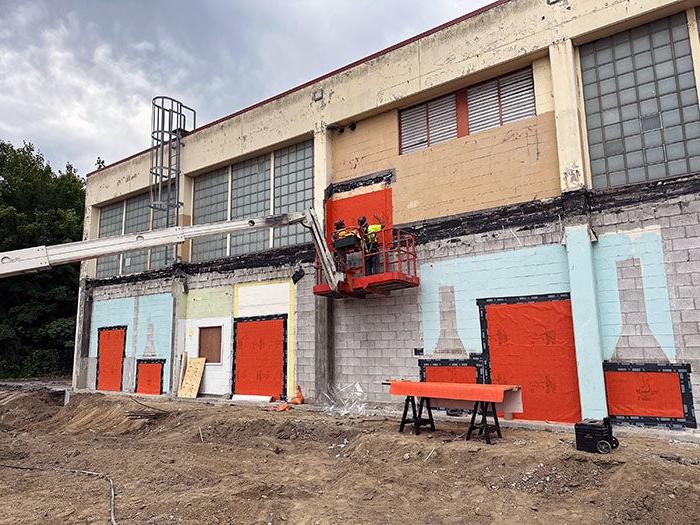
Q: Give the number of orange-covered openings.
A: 7